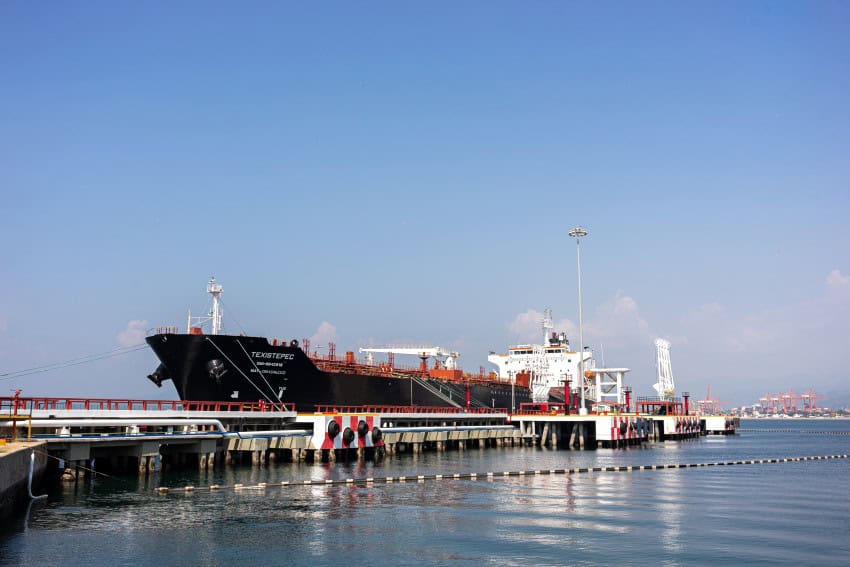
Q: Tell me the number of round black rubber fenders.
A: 4